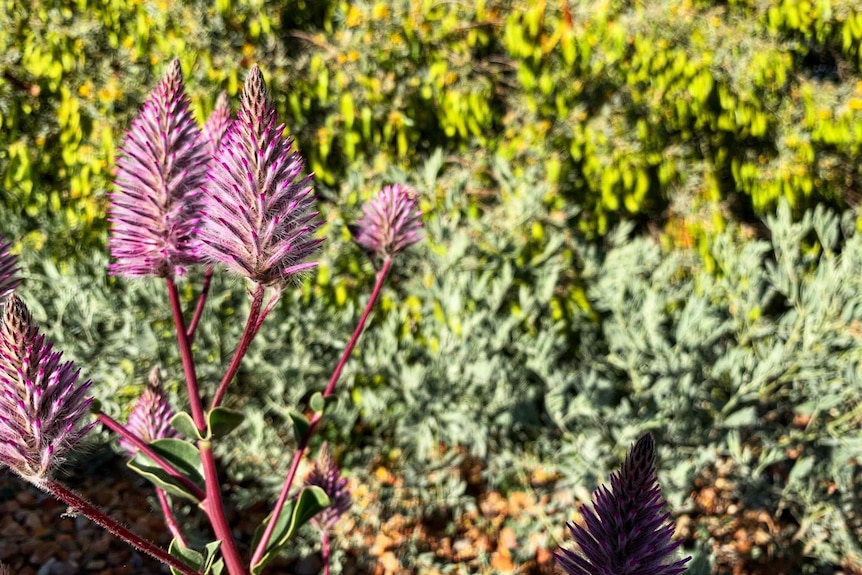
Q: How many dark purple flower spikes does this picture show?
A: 1